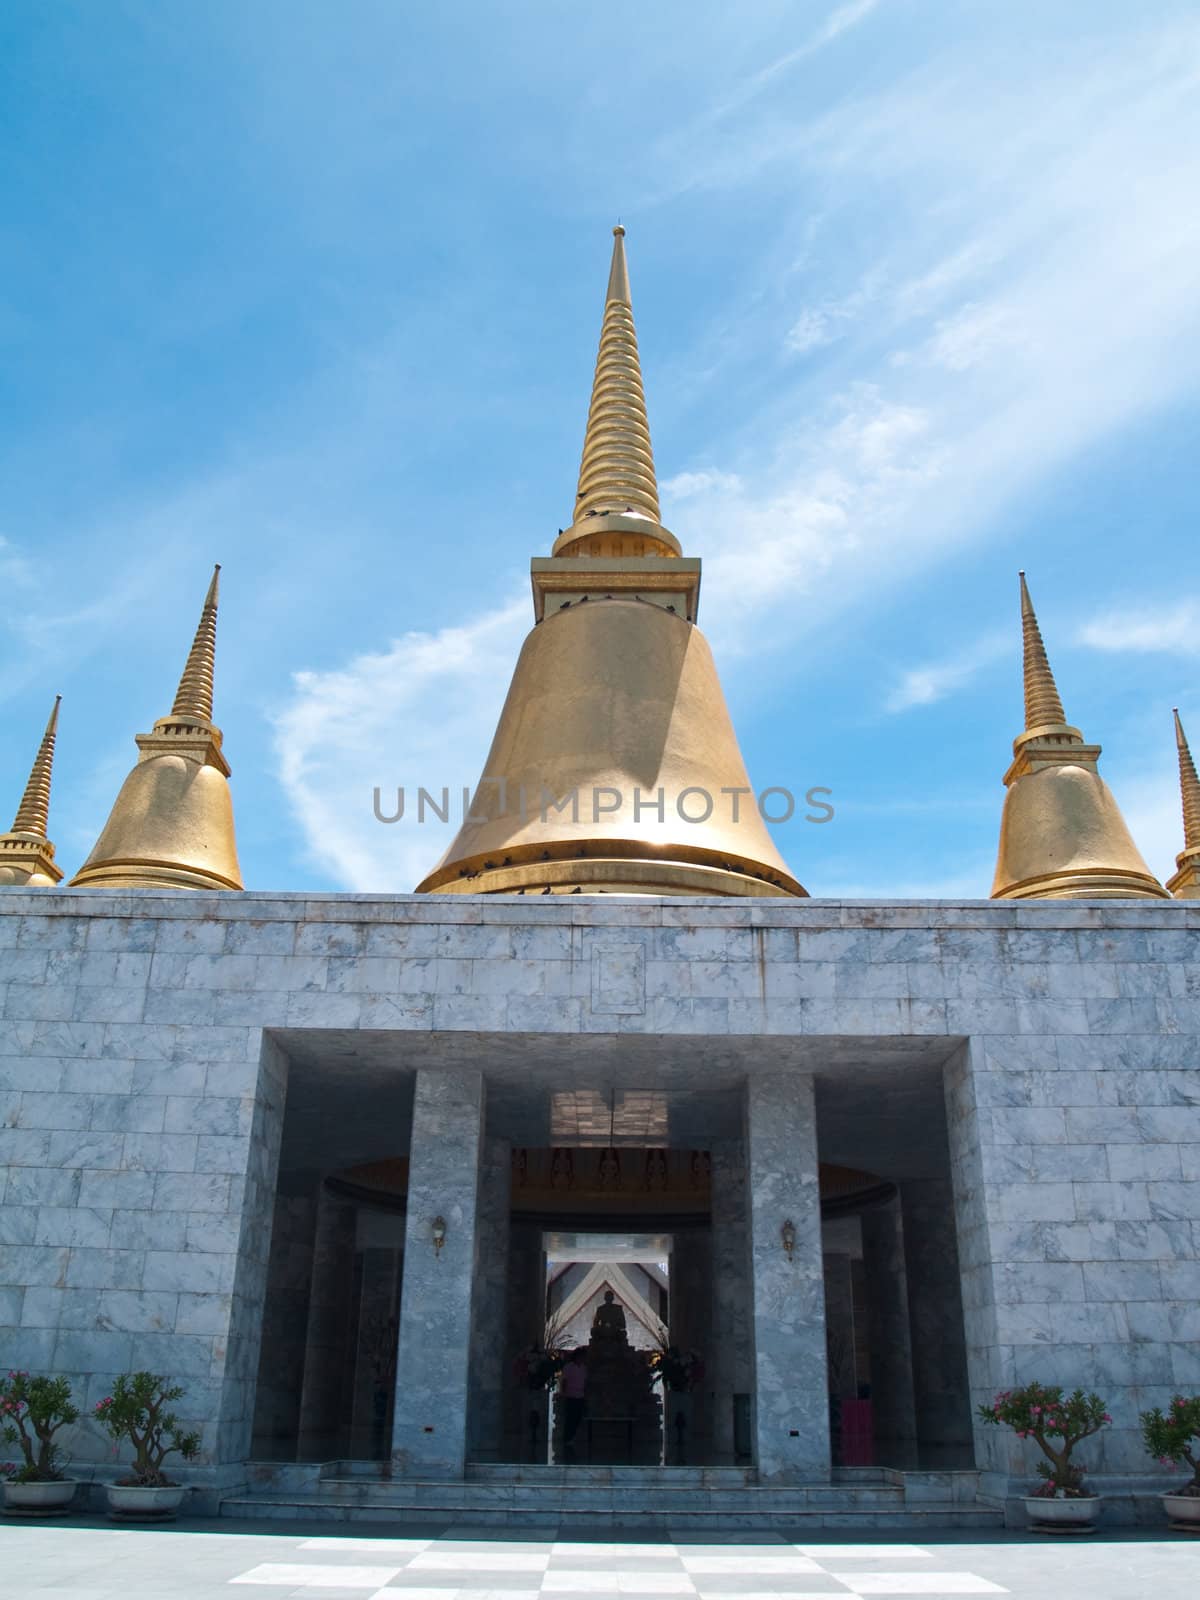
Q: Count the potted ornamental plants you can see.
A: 4